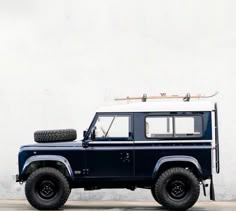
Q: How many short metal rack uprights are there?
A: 2